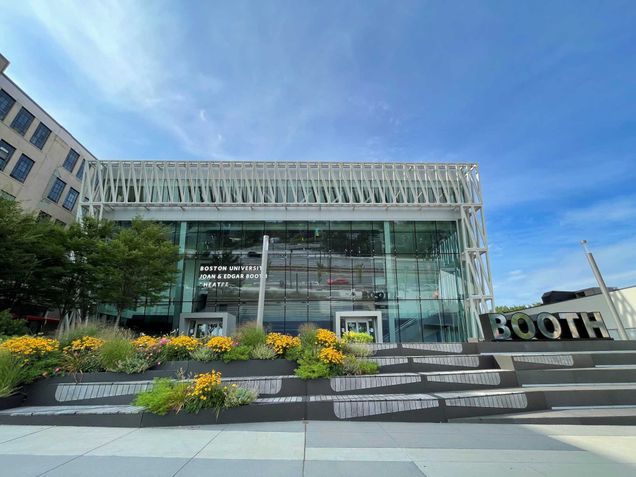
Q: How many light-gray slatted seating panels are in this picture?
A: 11